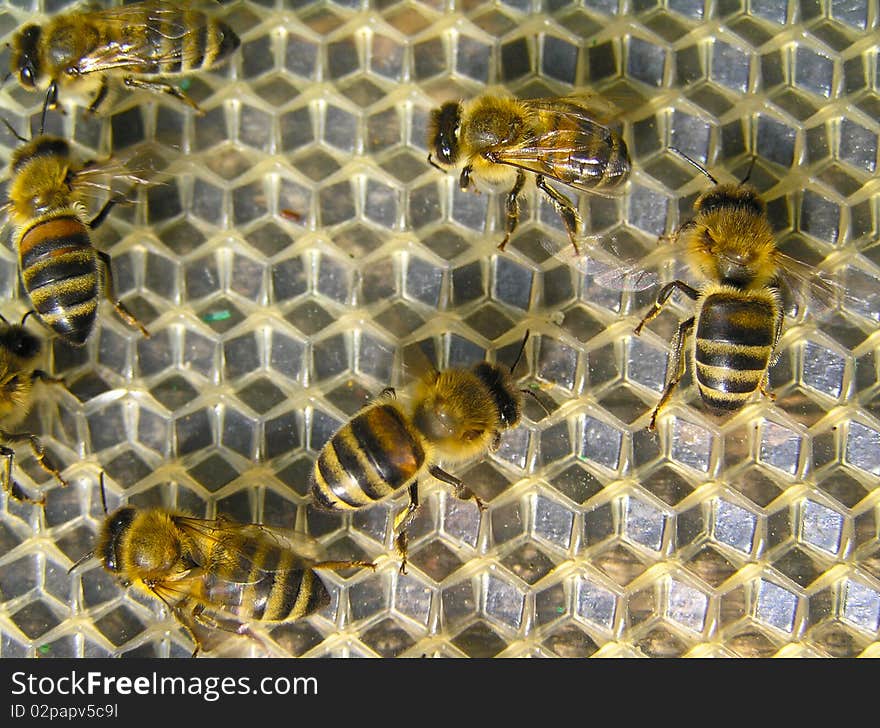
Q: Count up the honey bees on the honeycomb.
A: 7